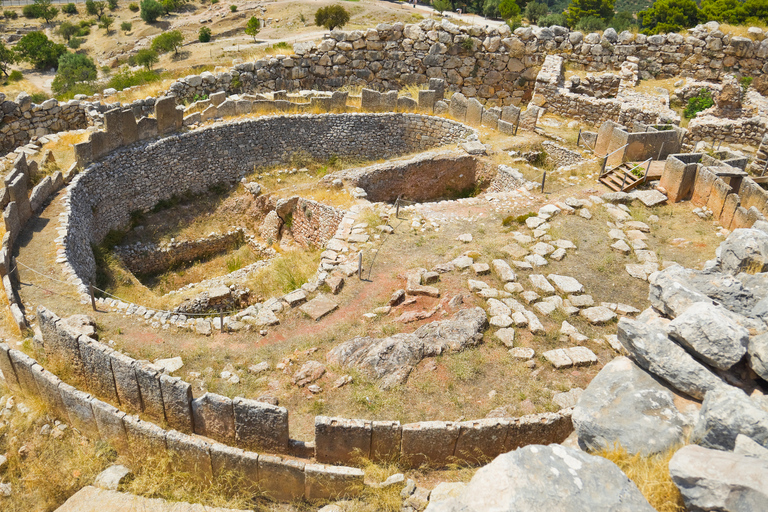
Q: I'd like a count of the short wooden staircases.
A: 1